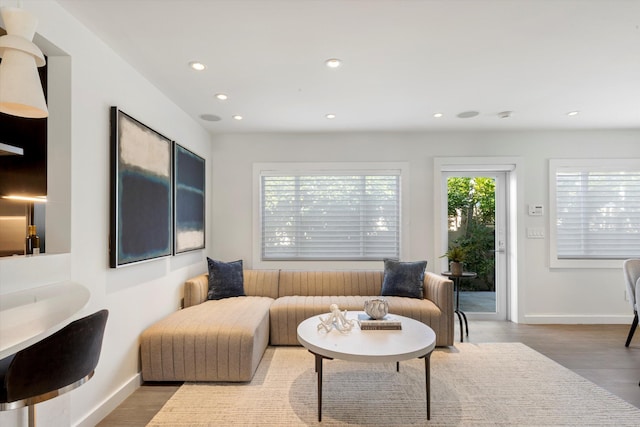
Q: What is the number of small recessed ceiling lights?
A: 7